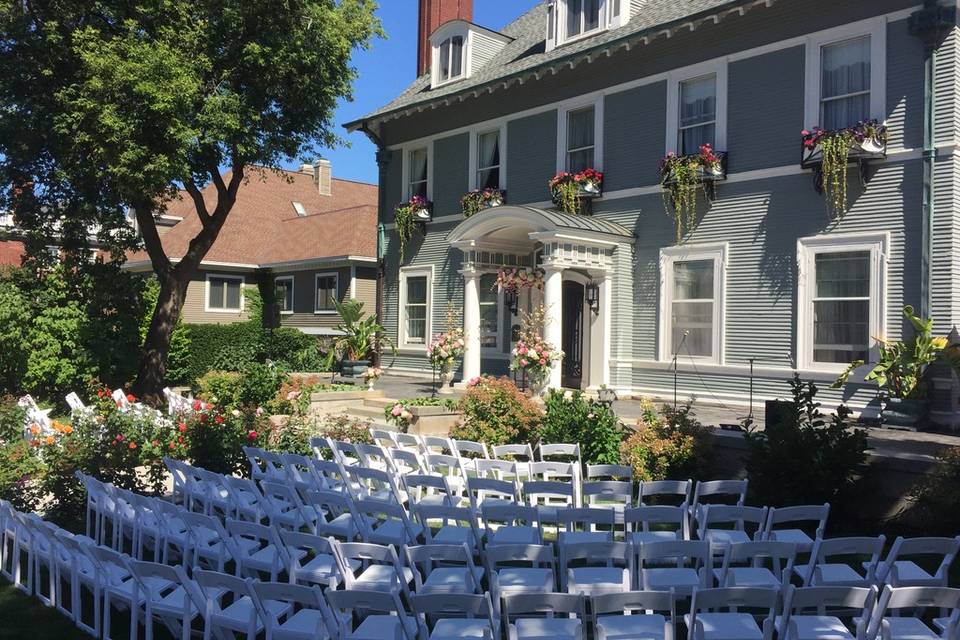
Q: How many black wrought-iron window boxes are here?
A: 5